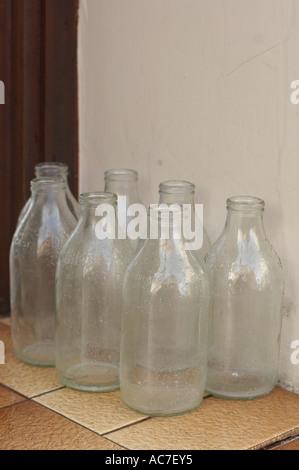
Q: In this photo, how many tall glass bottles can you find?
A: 7